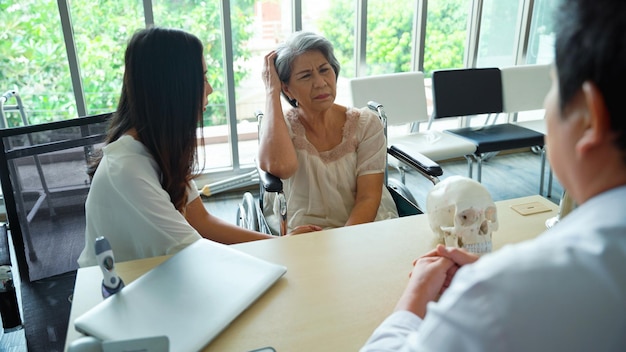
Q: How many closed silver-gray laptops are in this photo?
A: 1